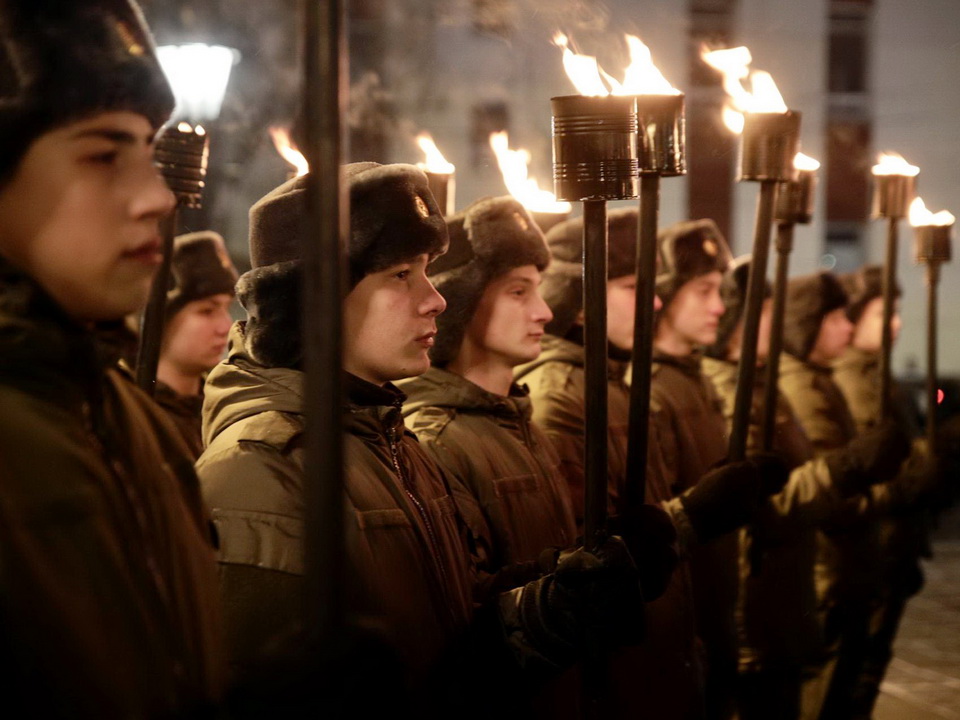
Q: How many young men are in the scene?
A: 9